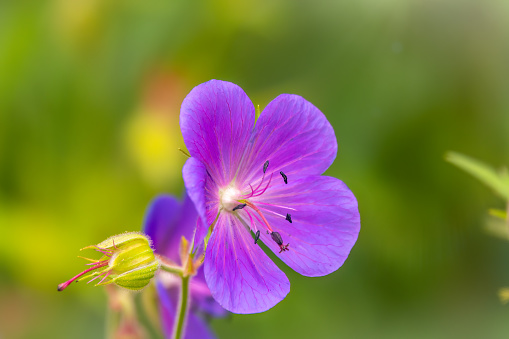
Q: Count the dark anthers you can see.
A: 6